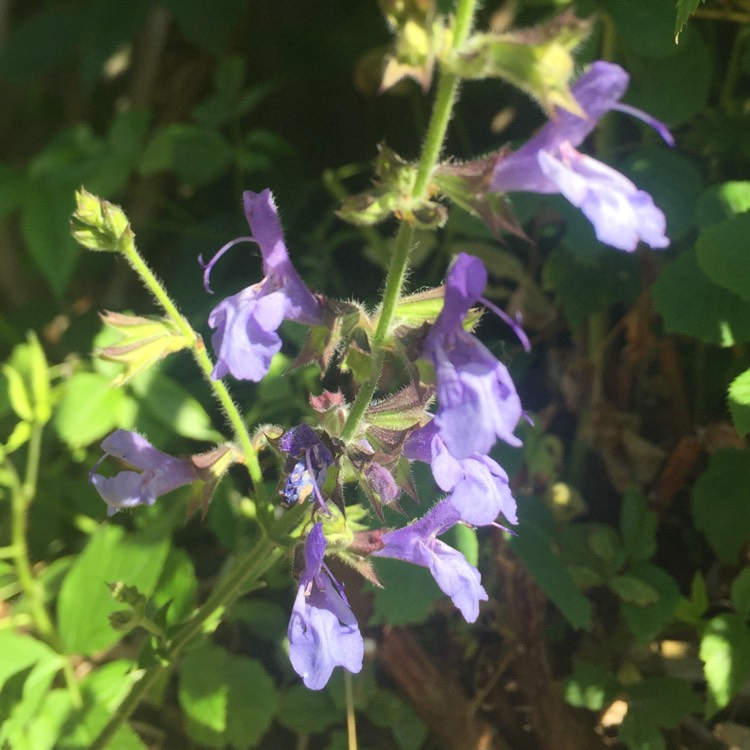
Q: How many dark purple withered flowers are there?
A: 1